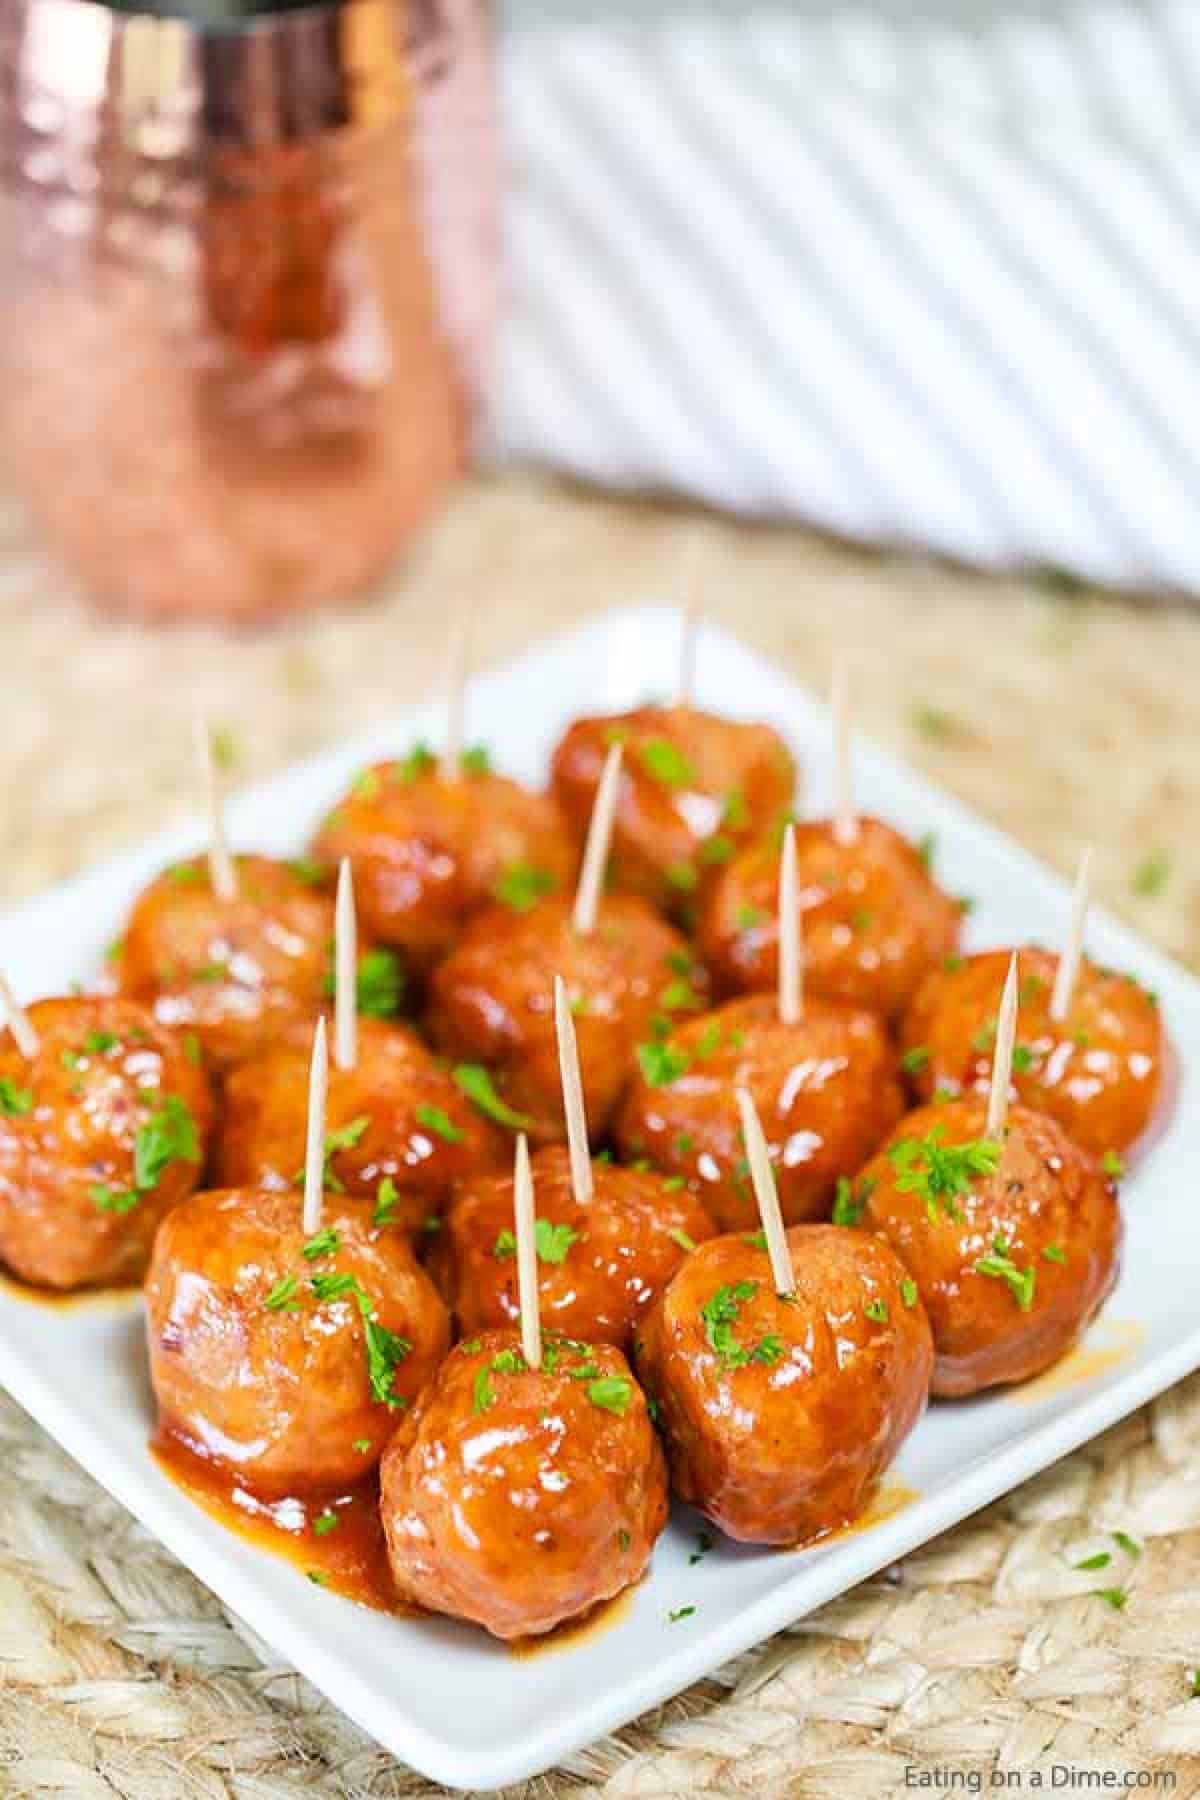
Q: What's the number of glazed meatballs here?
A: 14